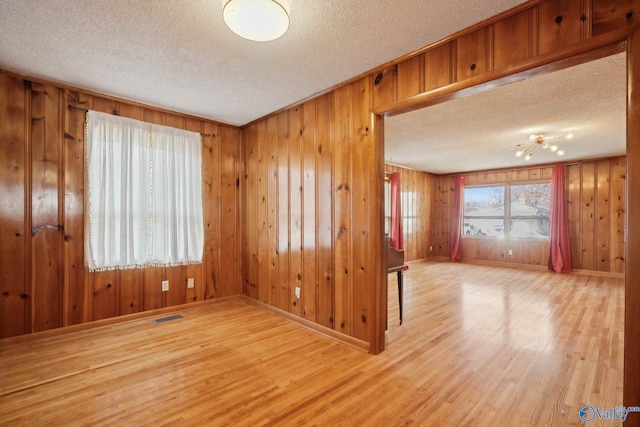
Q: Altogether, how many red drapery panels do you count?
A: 3